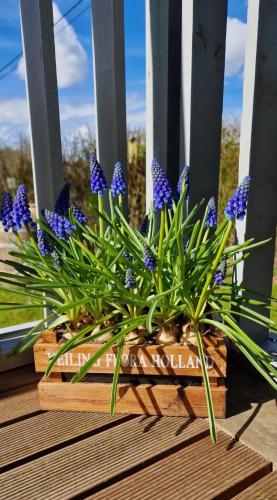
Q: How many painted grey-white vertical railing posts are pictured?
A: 5